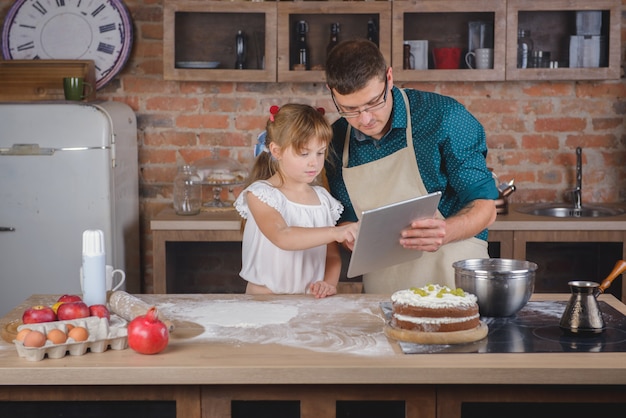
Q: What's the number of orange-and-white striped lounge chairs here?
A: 0